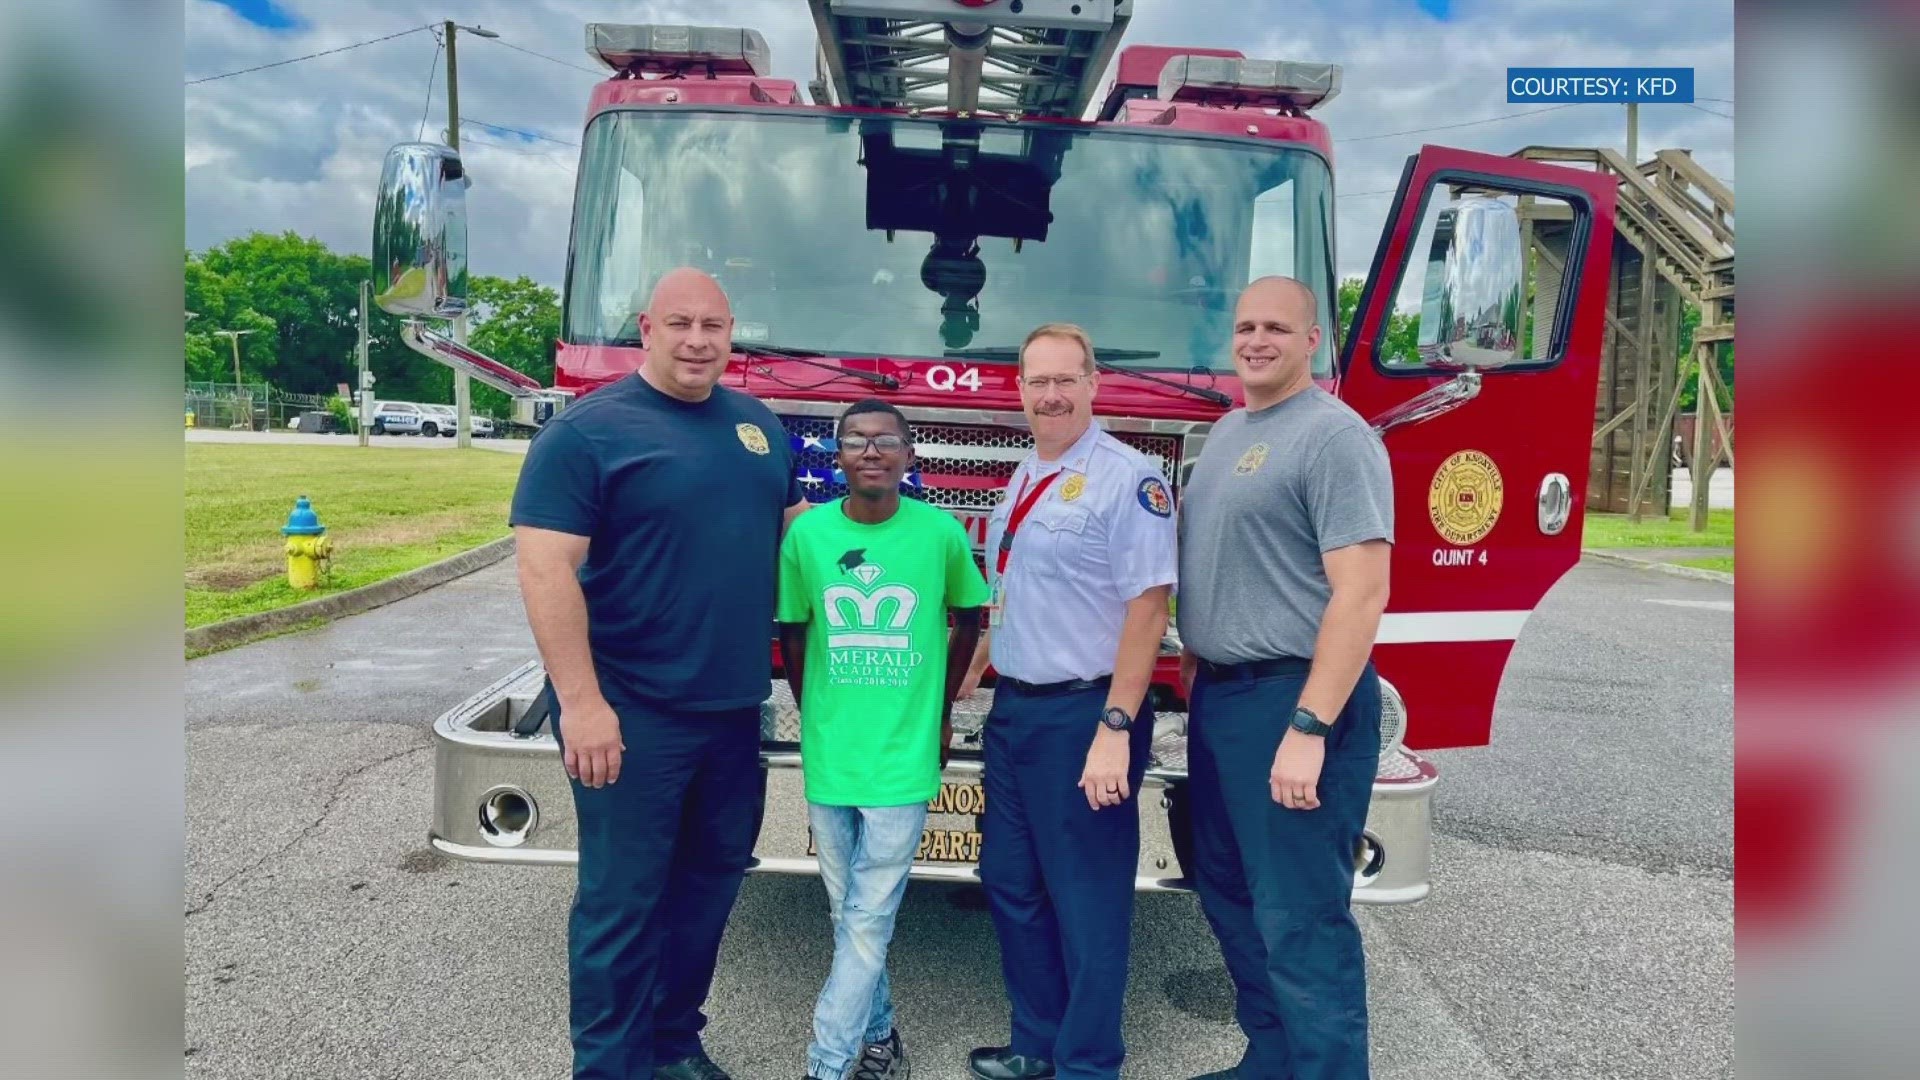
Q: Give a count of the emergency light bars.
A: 2